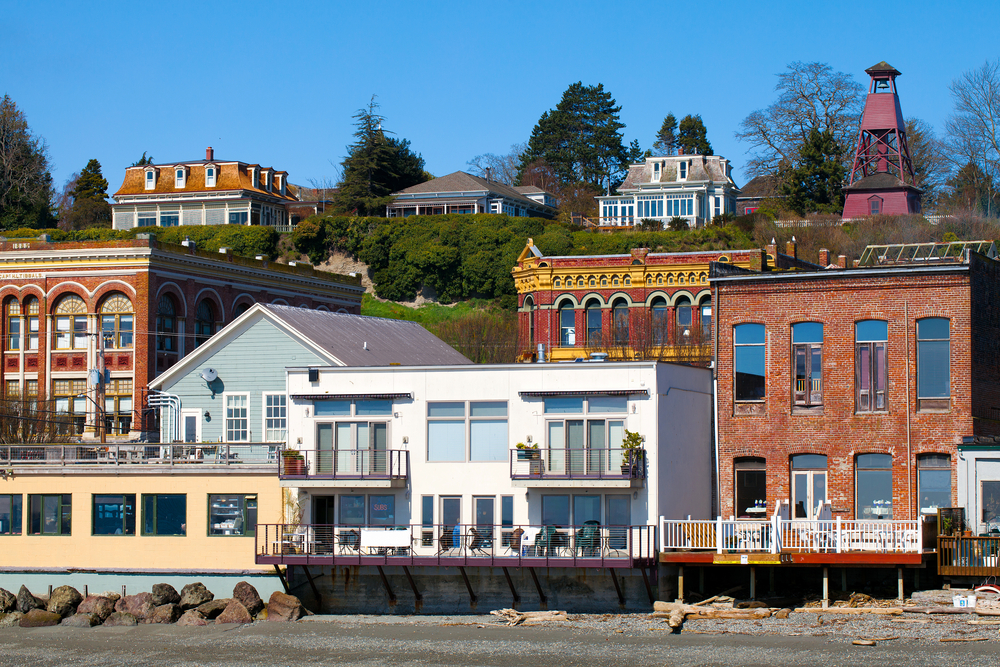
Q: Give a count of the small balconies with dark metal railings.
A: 2